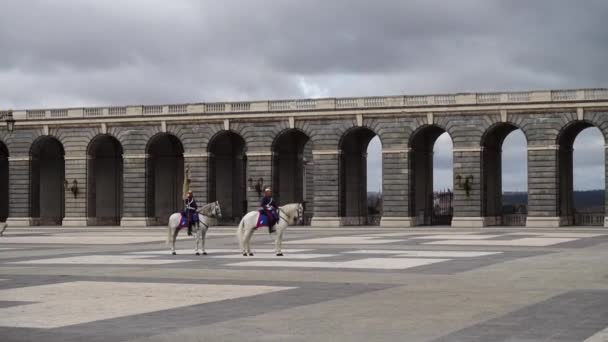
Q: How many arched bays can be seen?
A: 10